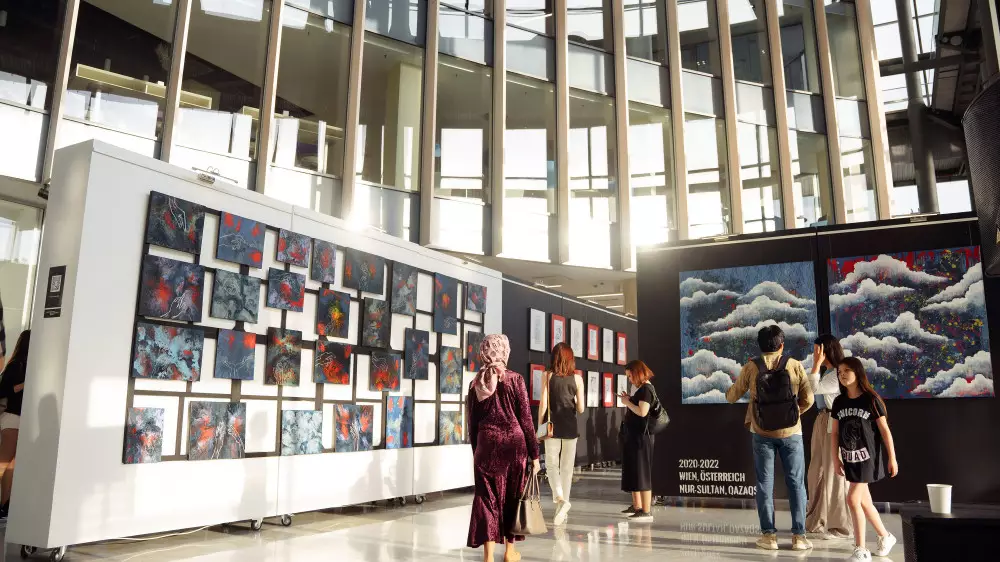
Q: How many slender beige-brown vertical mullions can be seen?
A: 13